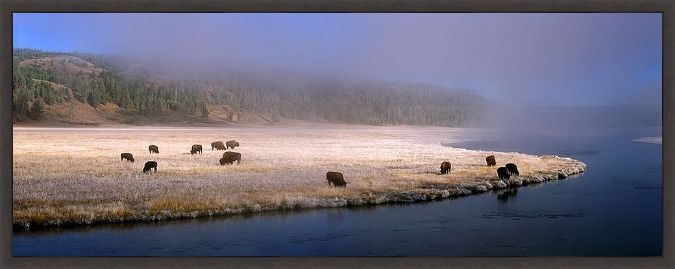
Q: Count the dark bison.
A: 12